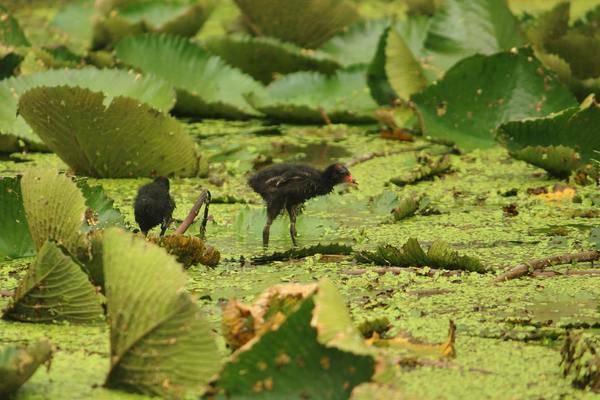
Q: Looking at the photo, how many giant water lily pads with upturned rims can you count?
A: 0